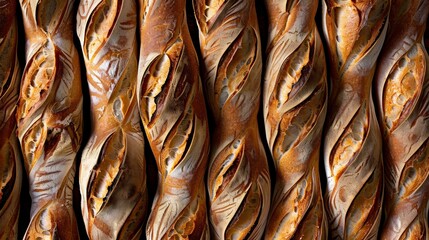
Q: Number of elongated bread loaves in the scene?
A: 8